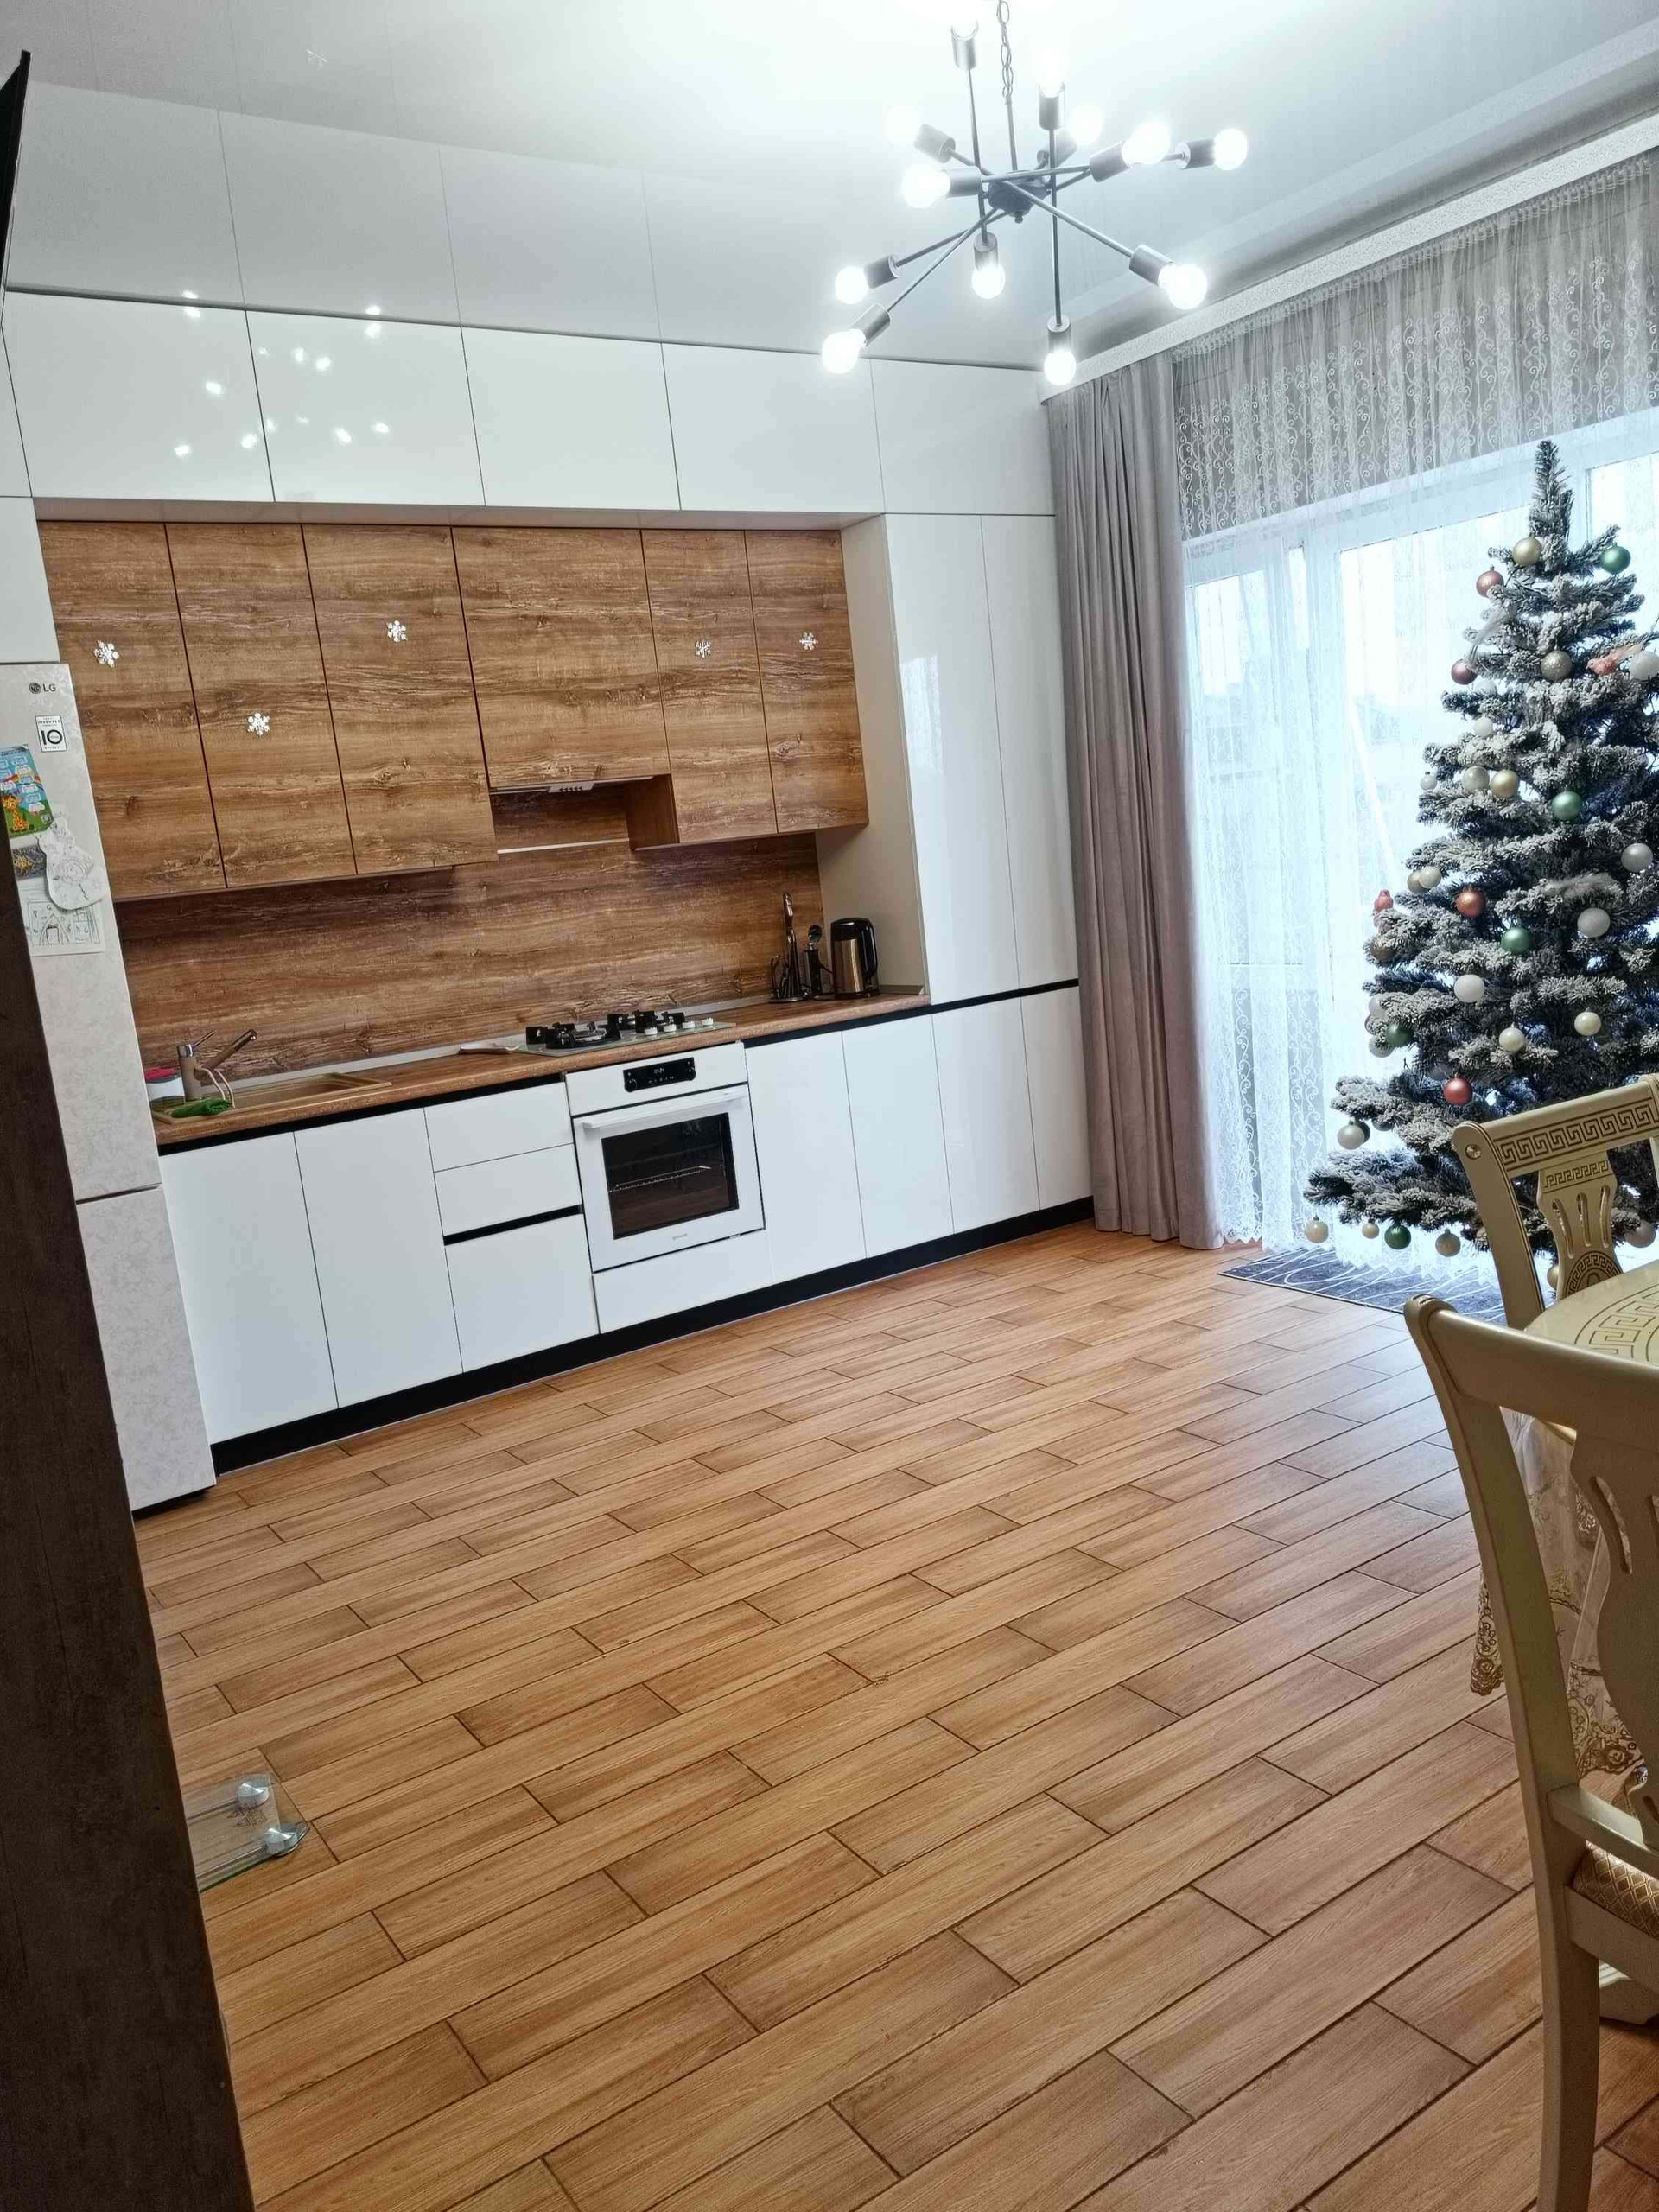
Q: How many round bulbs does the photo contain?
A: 12